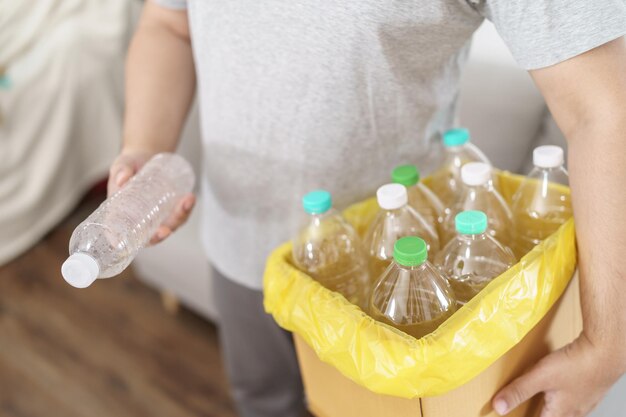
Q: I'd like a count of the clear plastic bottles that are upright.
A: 8